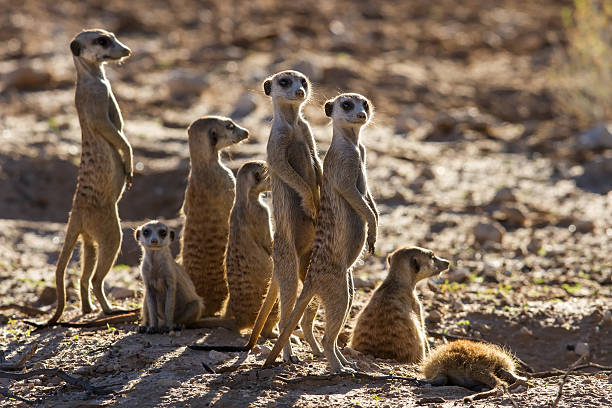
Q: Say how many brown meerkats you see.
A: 8